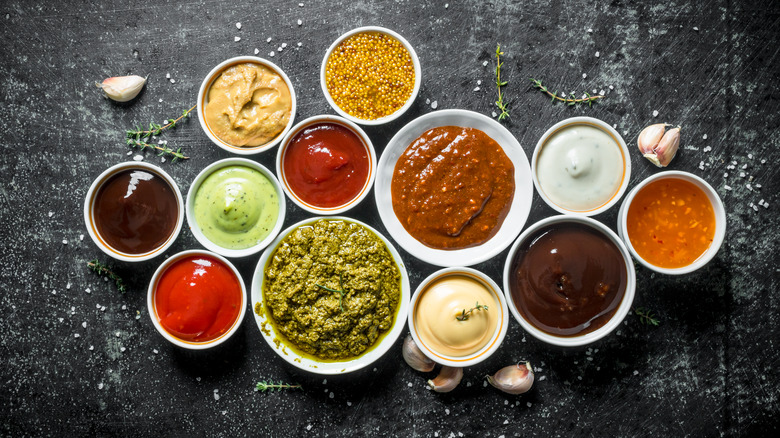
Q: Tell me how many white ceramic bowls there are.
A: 12